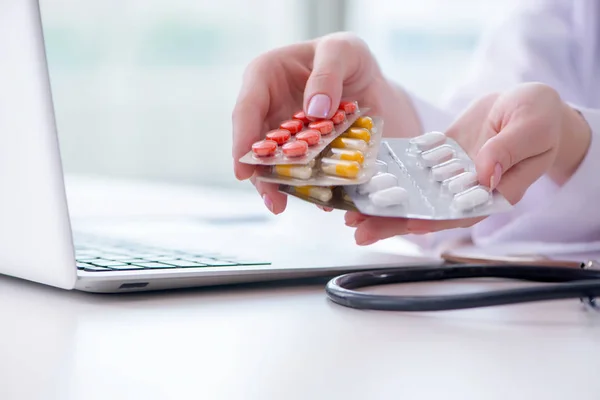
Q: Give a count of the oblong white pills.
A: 7